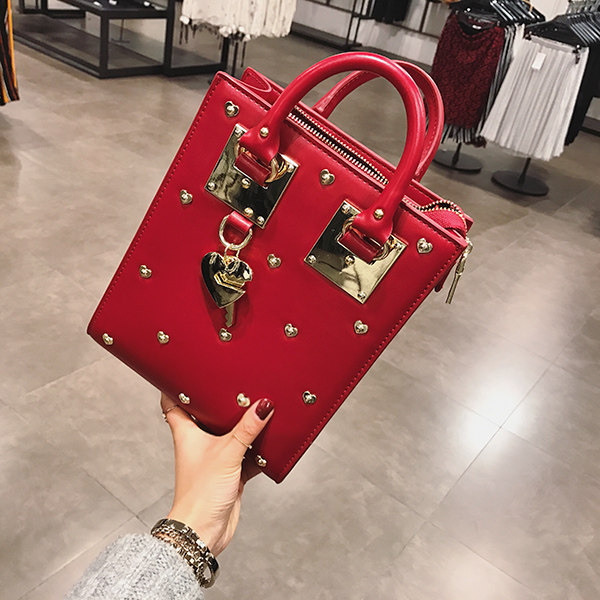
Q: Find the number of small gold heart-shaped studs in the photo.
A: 15